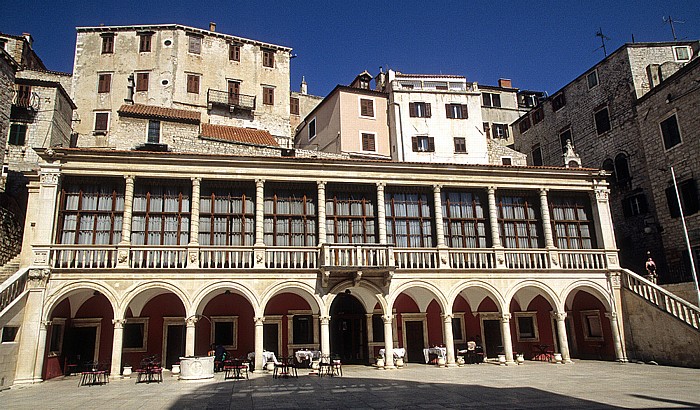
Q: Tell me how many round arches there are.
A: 9